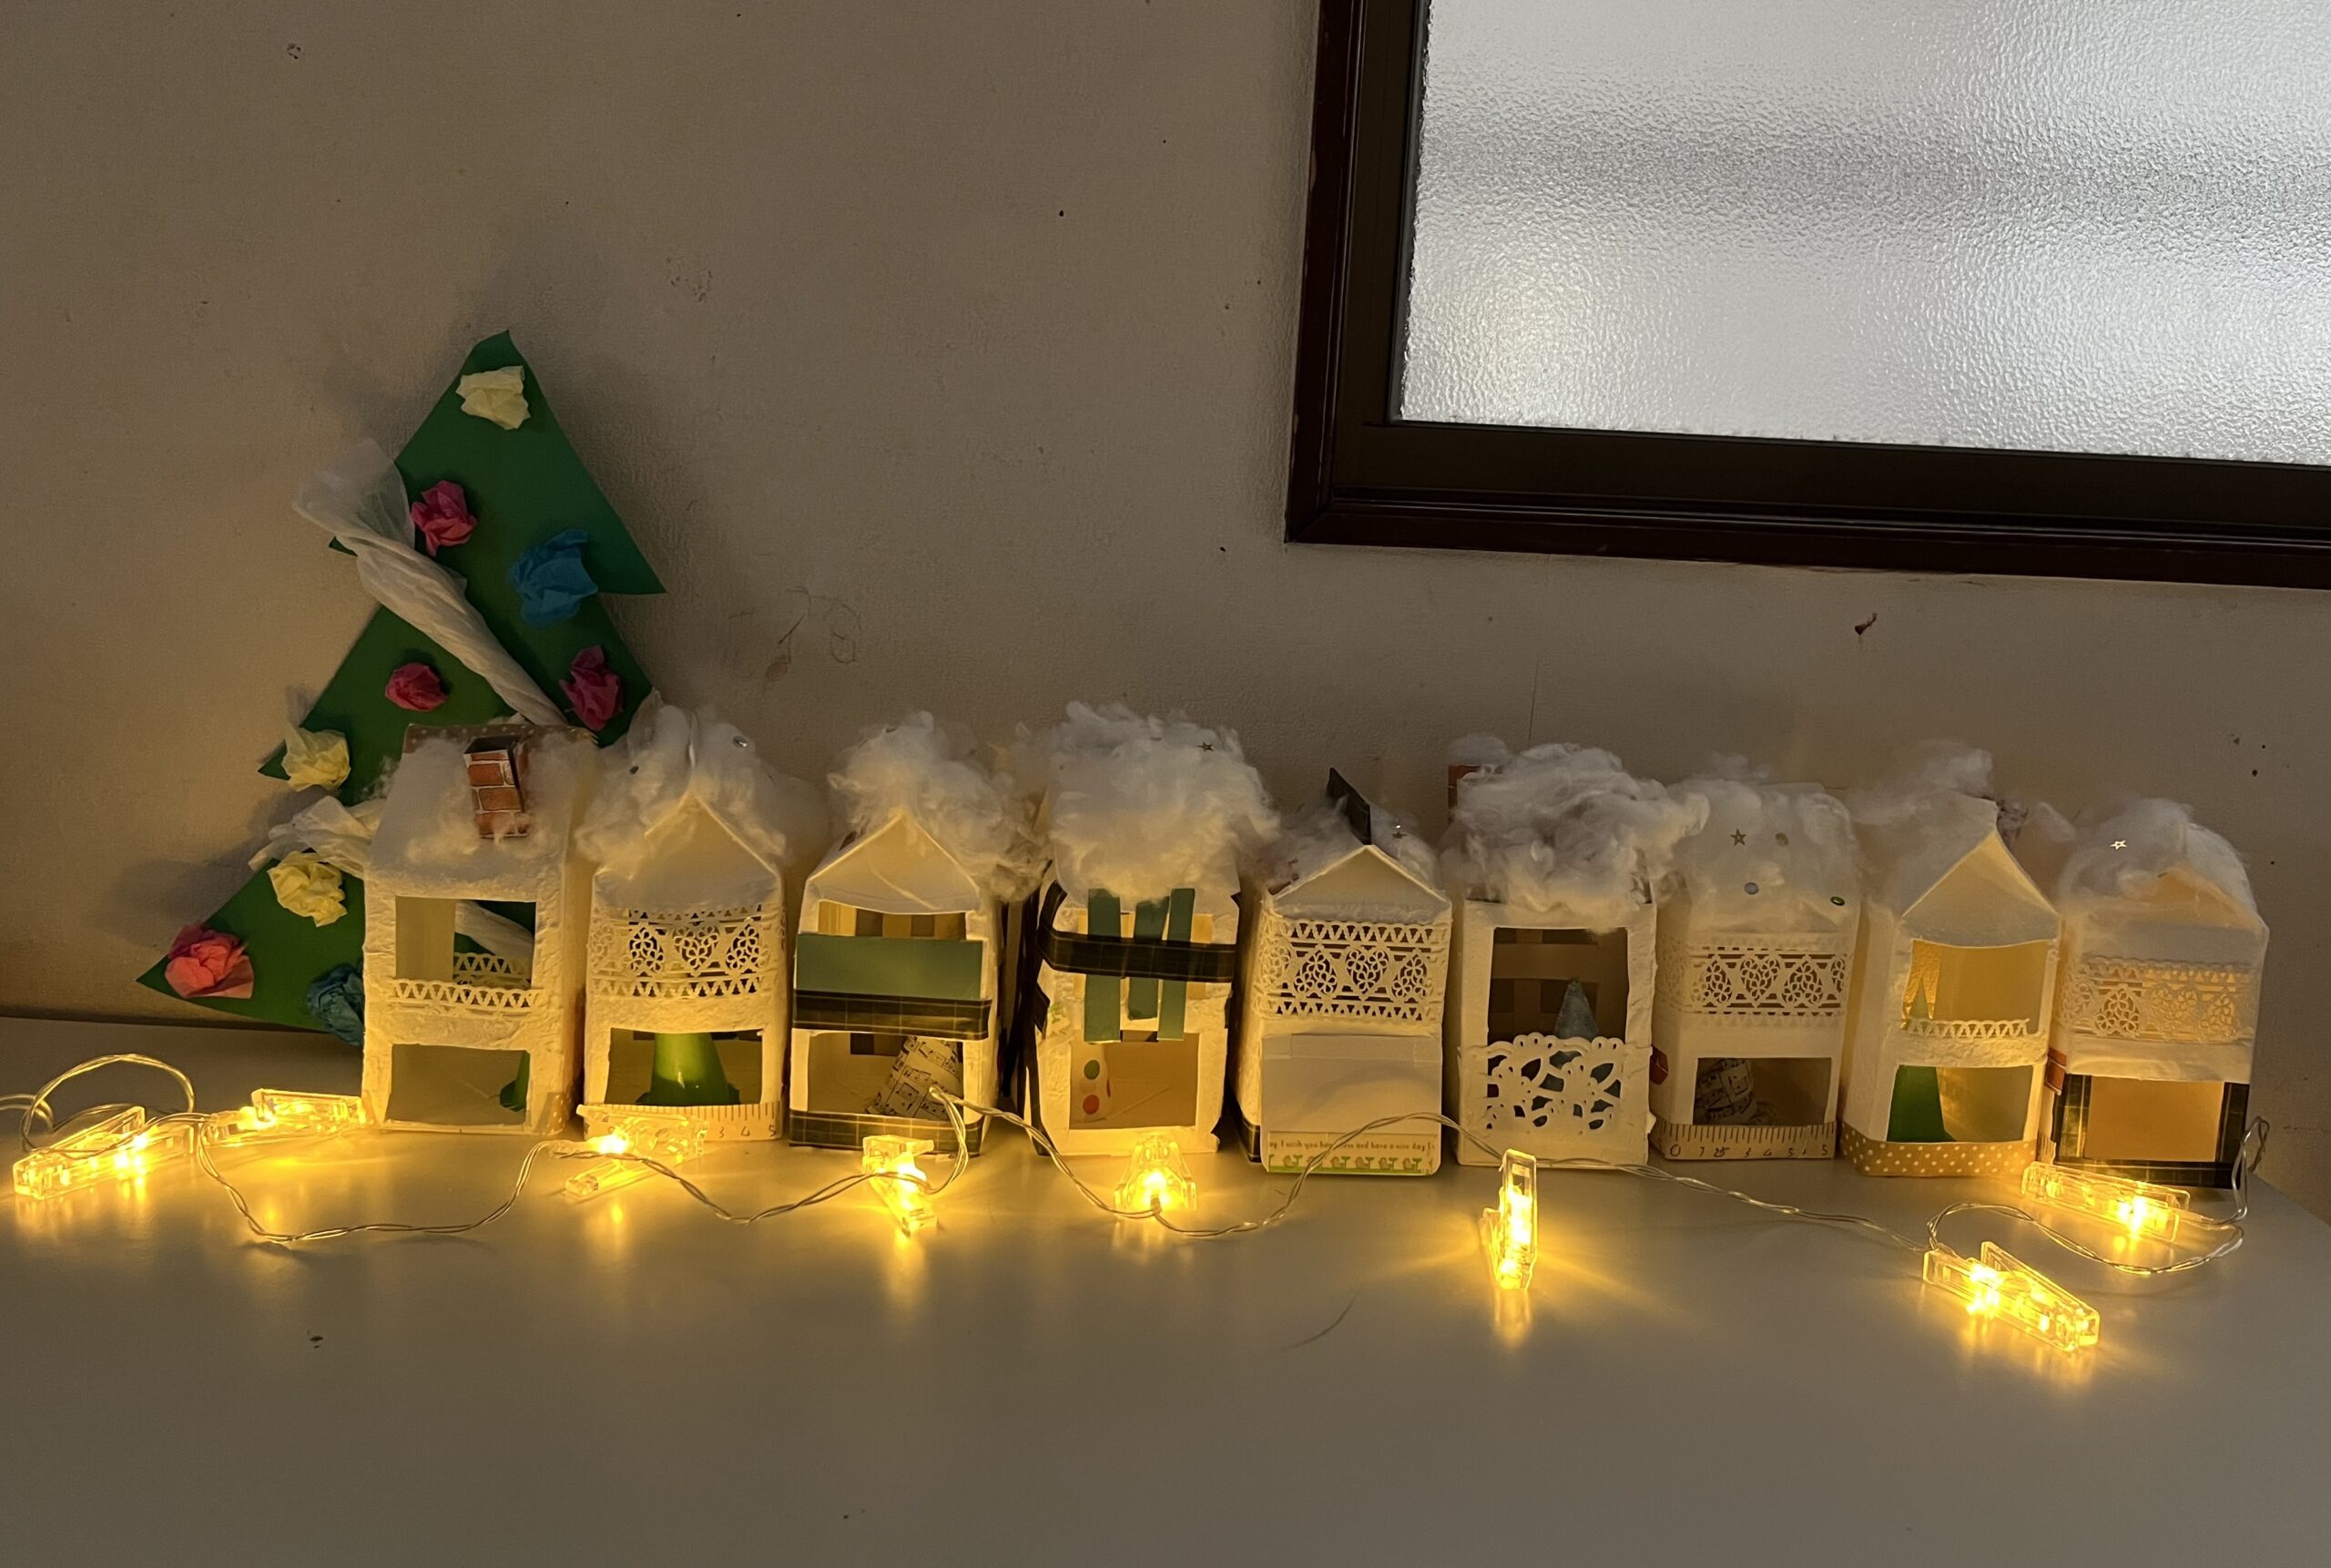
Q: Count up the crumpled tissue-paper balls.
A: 9